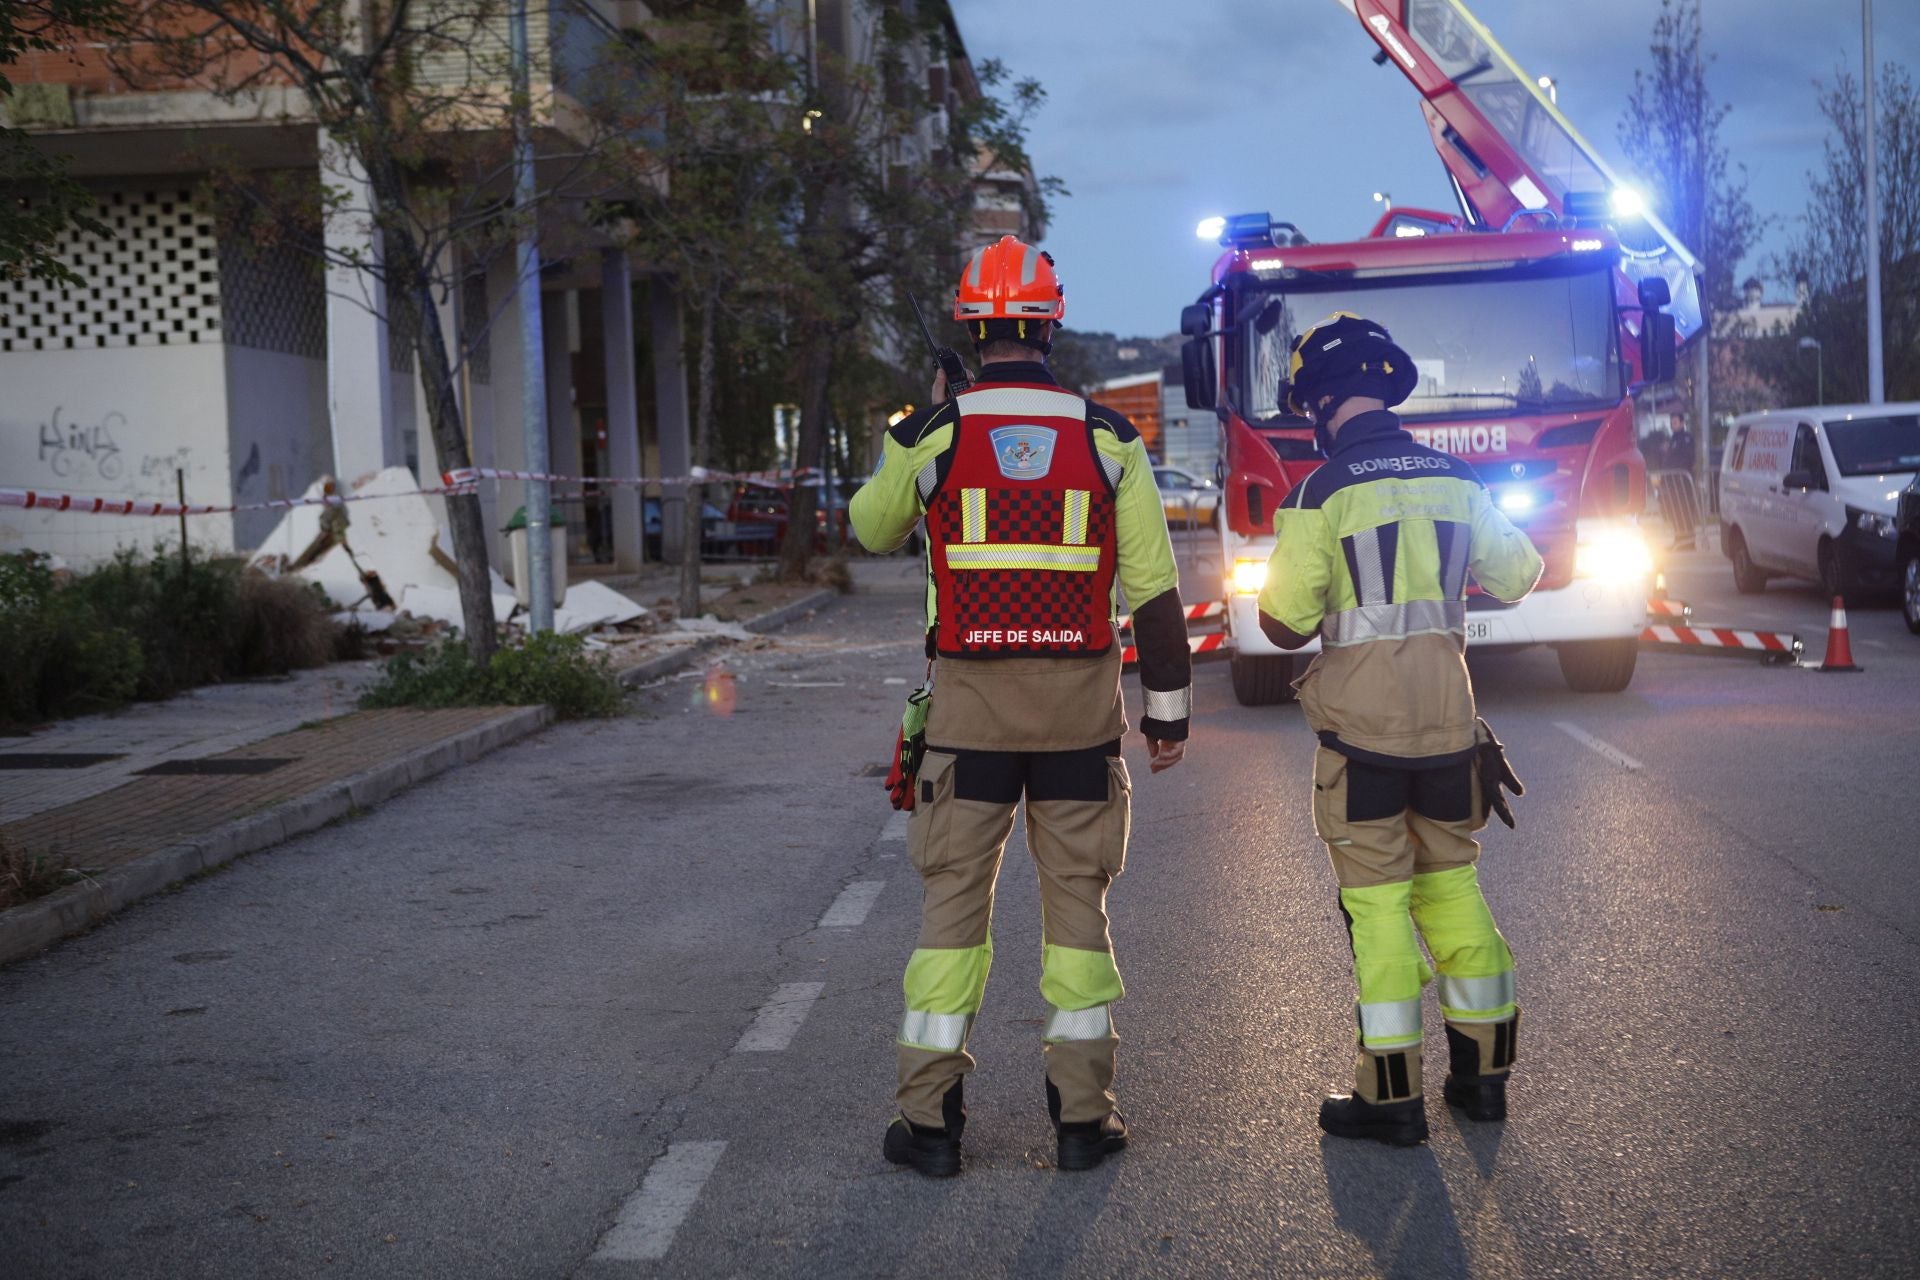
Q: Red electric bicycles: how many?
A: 0